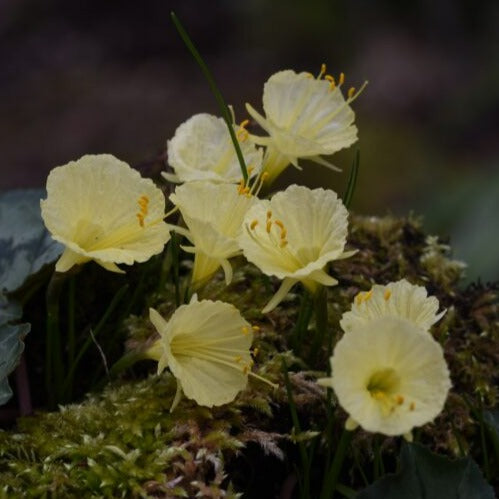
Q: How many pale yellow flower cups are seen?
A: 8